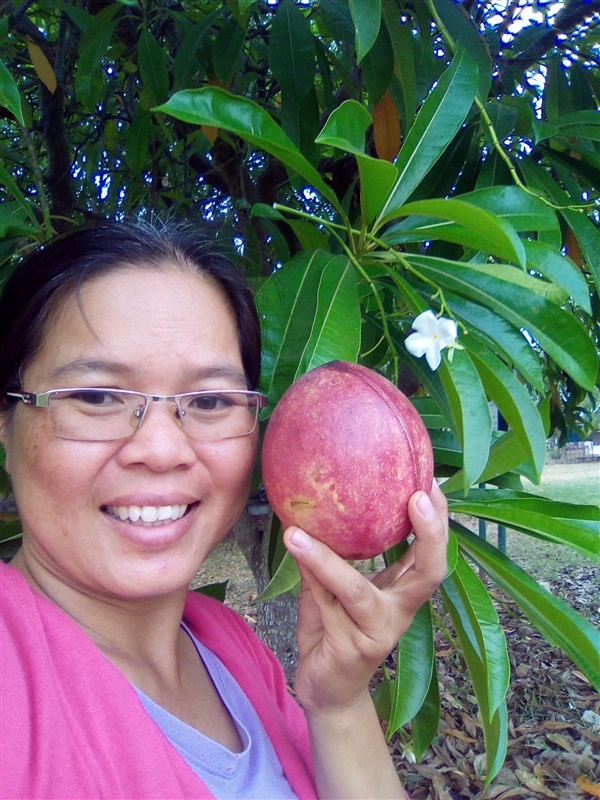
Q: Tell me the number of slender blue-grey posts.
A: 2